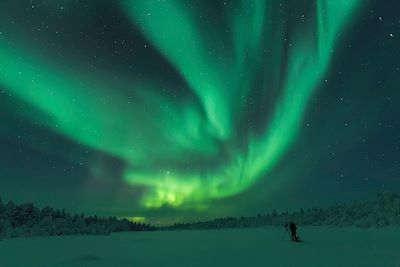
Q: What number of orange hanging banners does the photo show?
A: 0